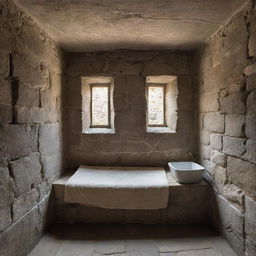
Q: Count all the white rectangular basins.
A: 1